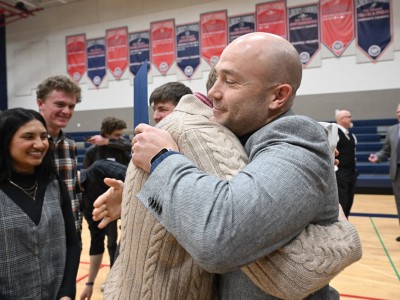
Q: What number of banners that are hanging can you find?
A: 12